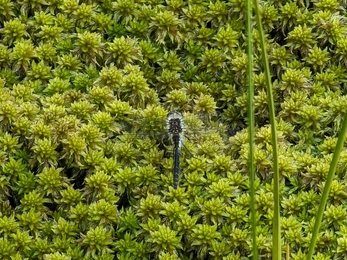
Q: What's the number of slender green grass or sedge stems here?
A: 3